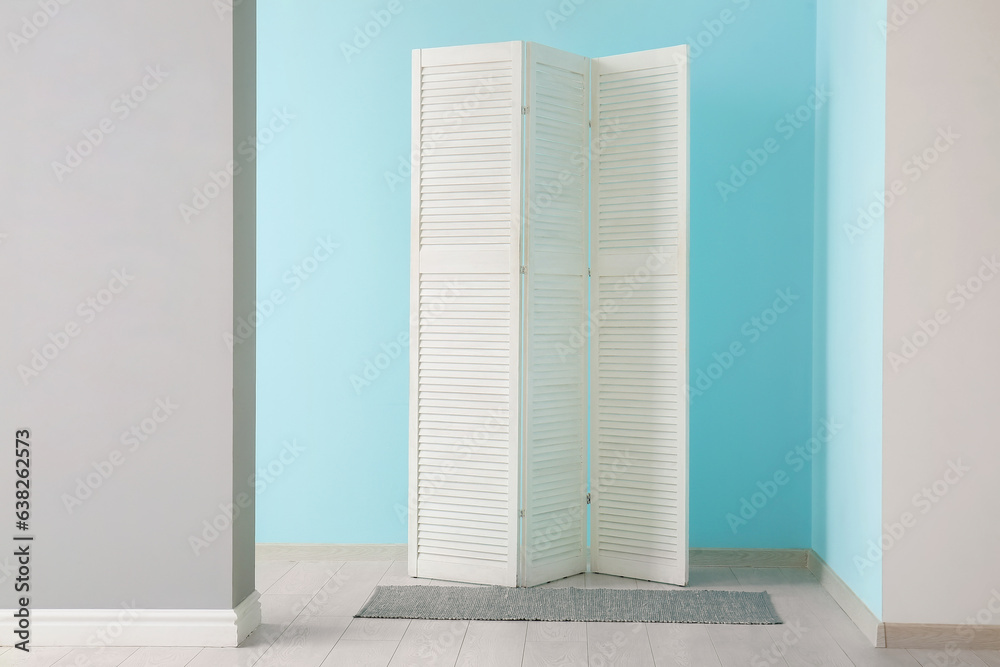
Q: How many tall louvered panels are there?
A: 3